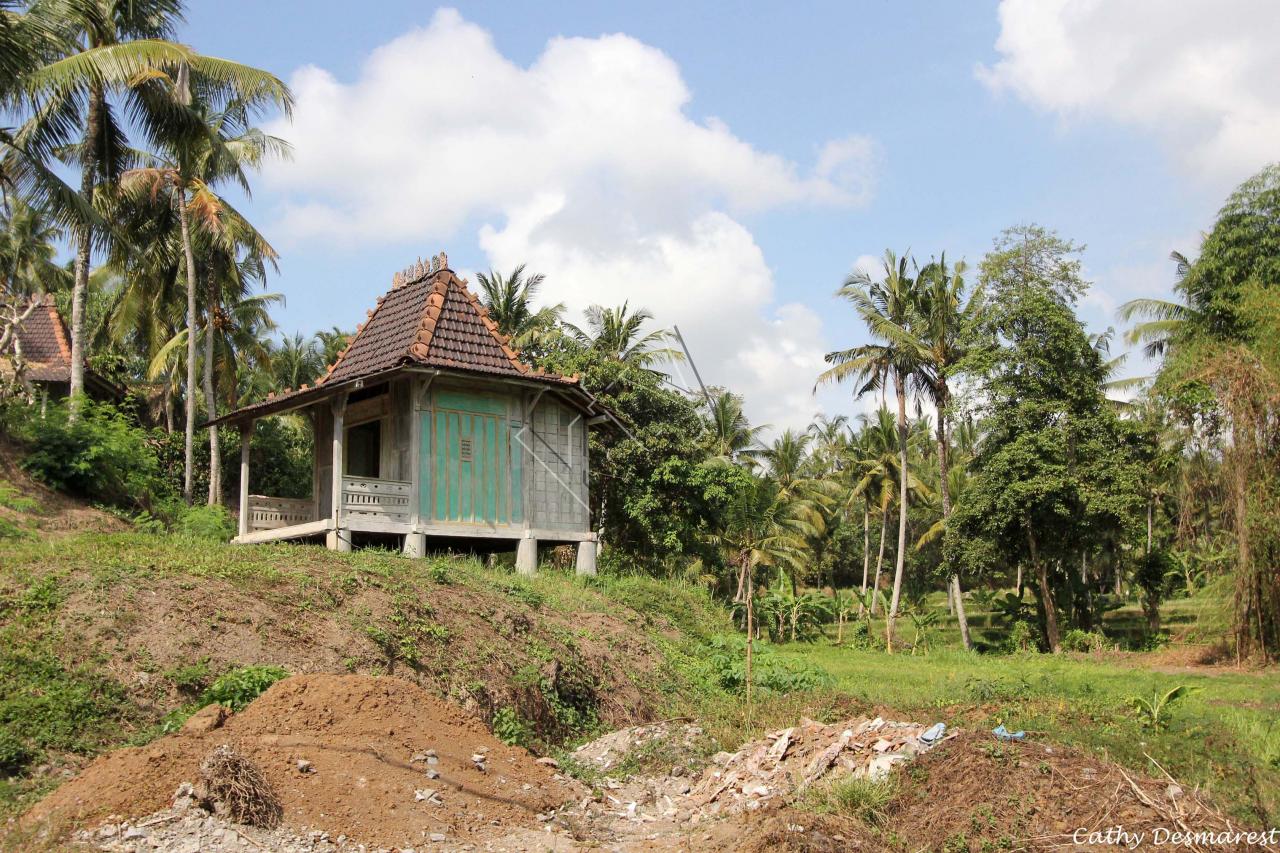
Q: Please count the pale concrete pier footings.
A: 4